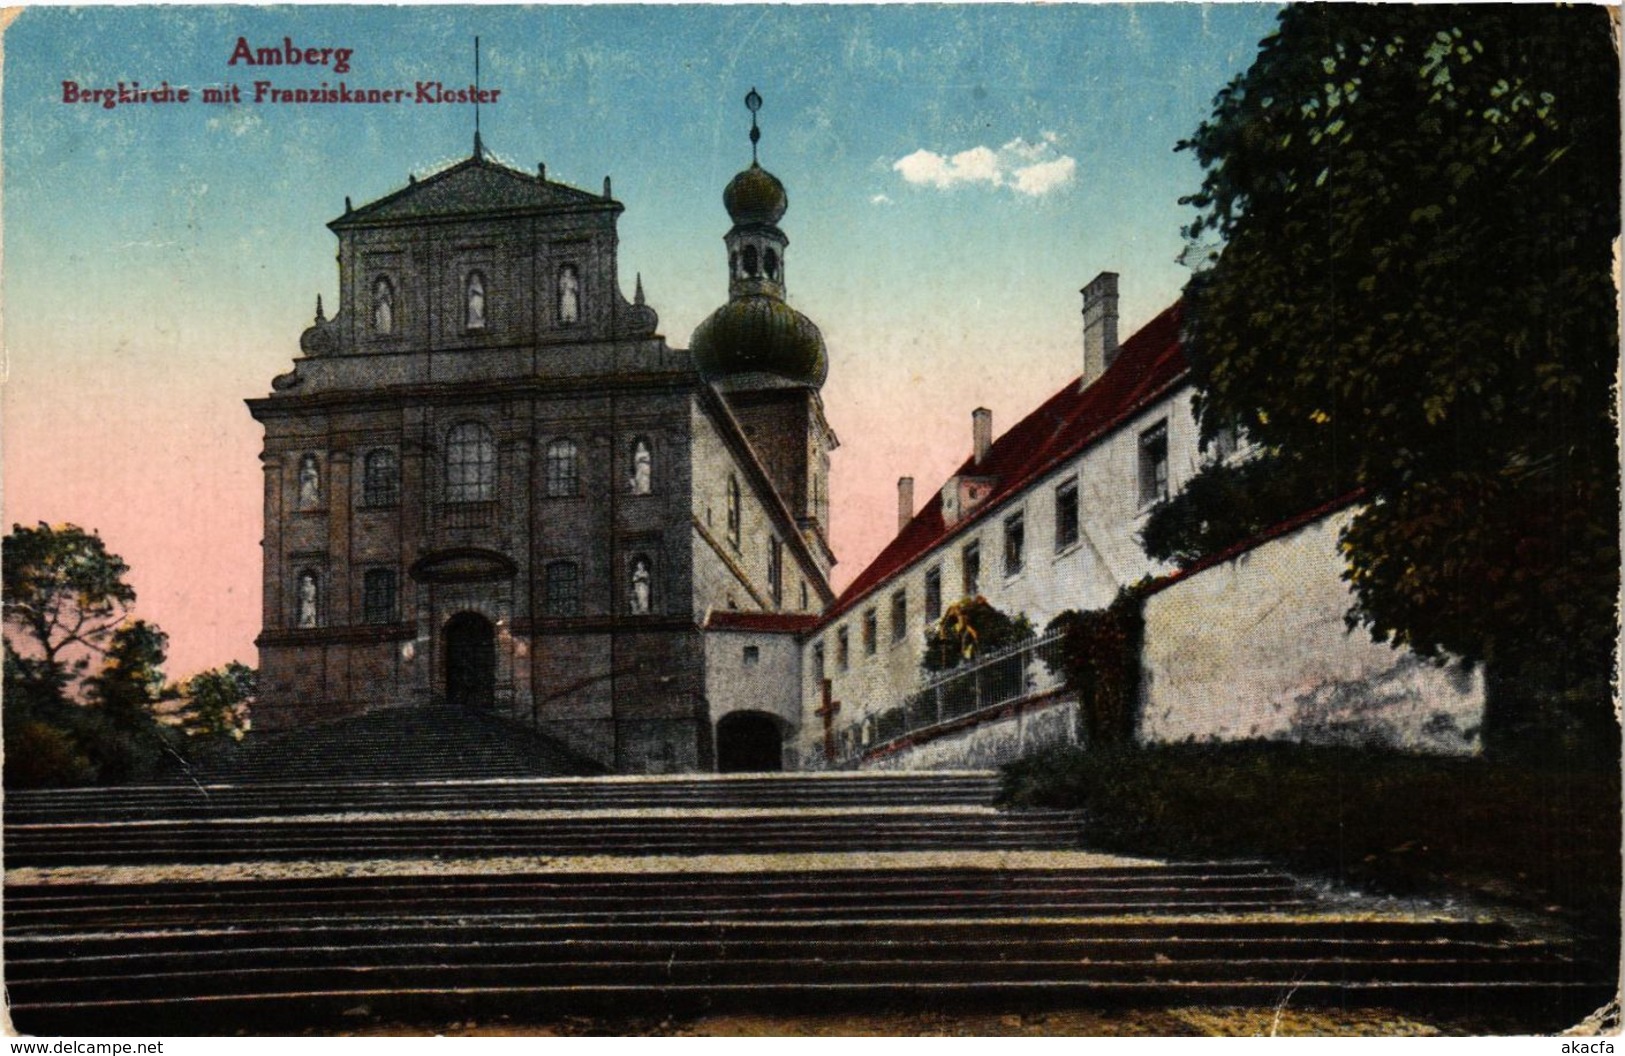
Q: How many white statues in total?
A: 7